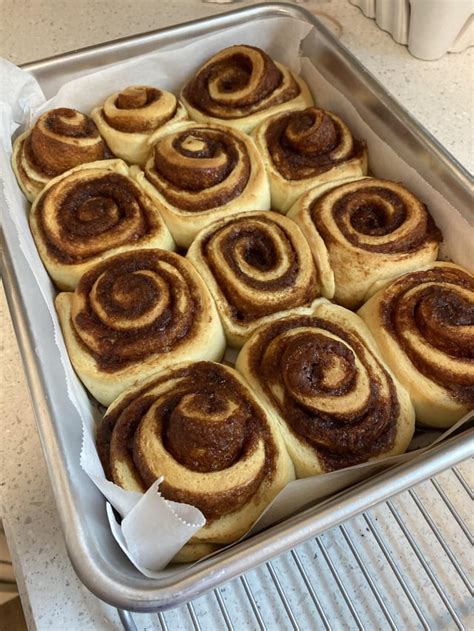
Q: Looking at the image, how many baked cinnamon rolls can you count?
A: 12